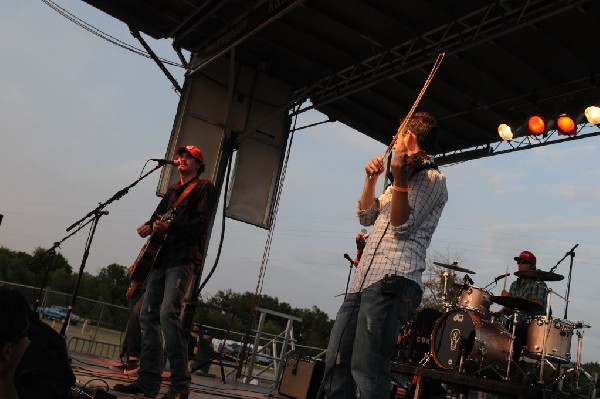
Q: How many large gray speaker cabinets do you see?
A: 2